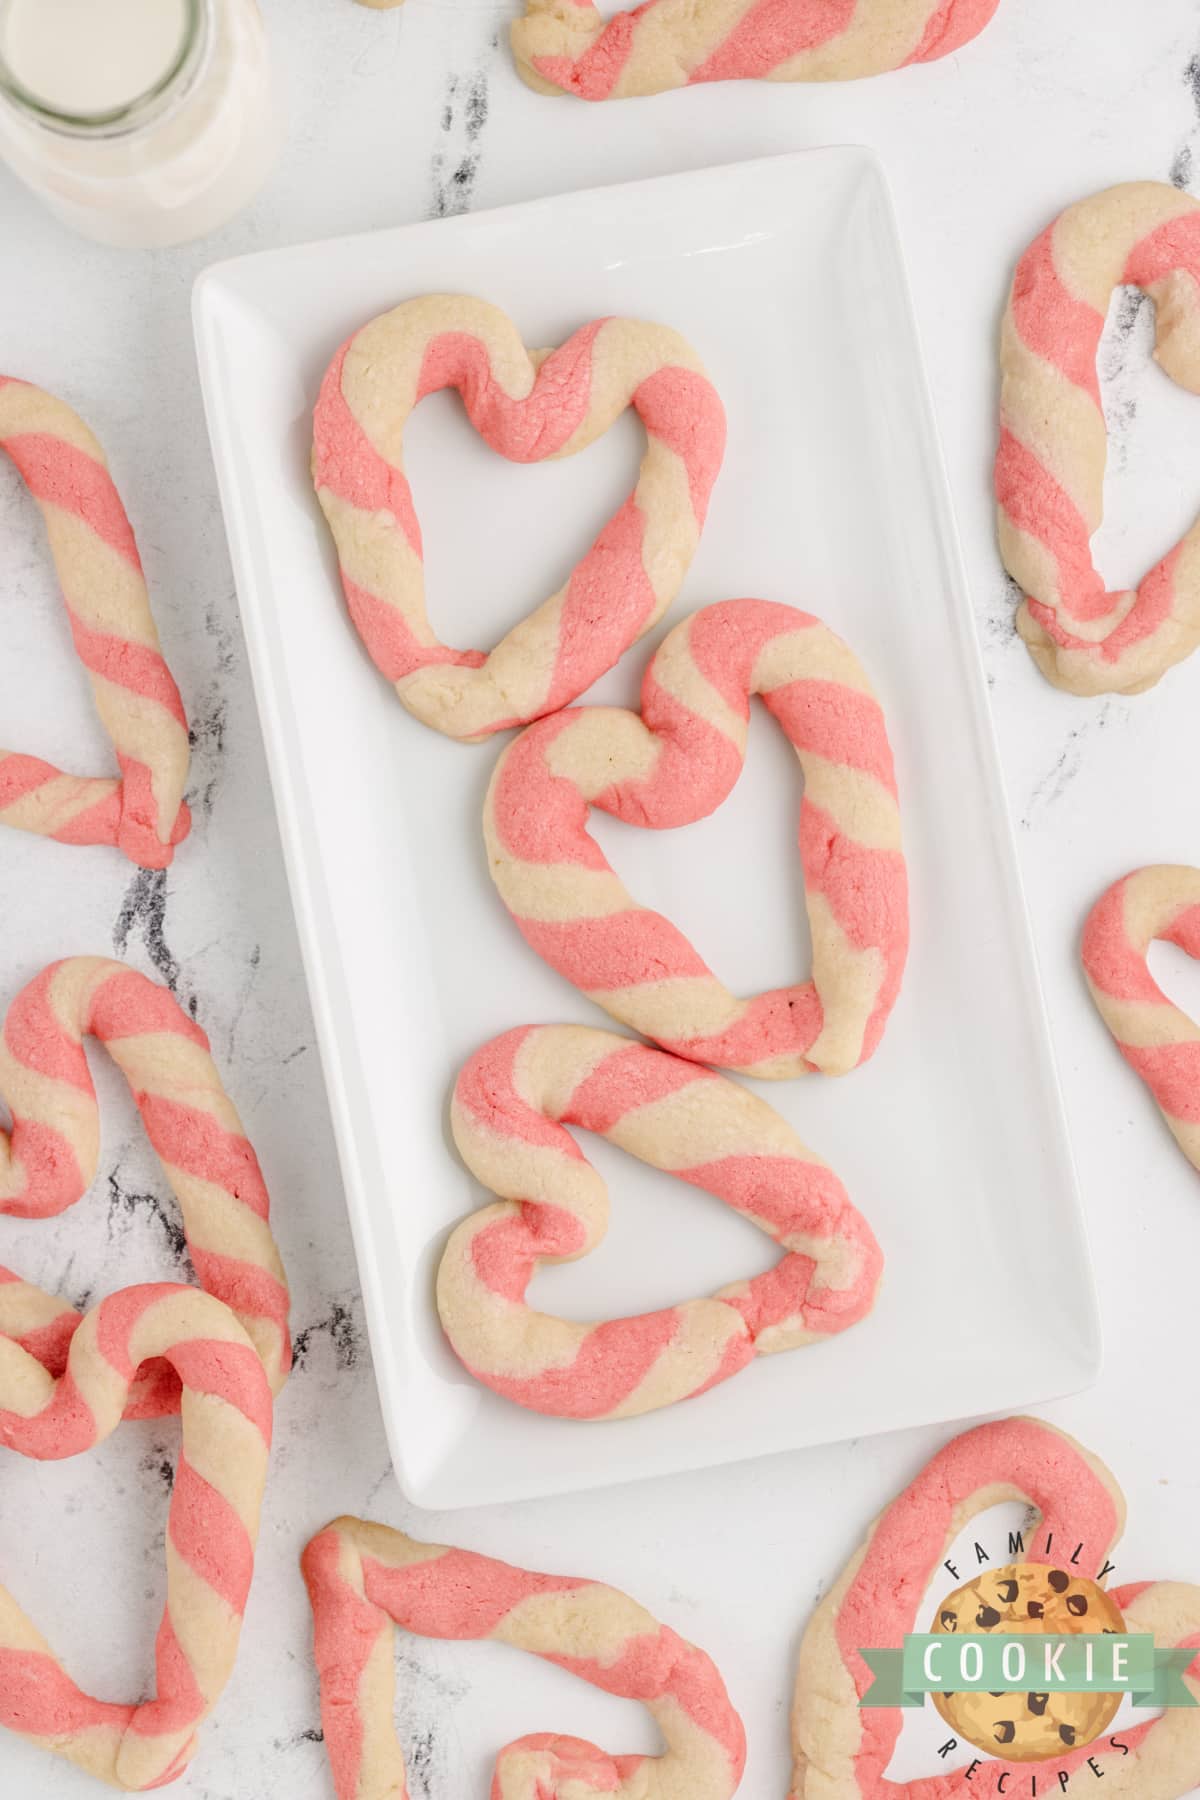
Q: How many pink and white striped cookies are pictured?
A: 11